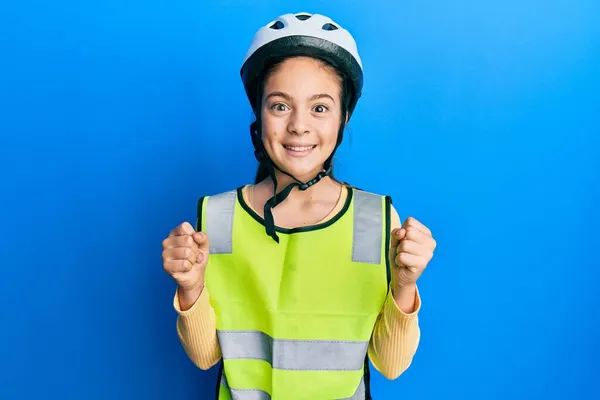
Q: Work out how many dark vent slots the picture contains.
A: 3